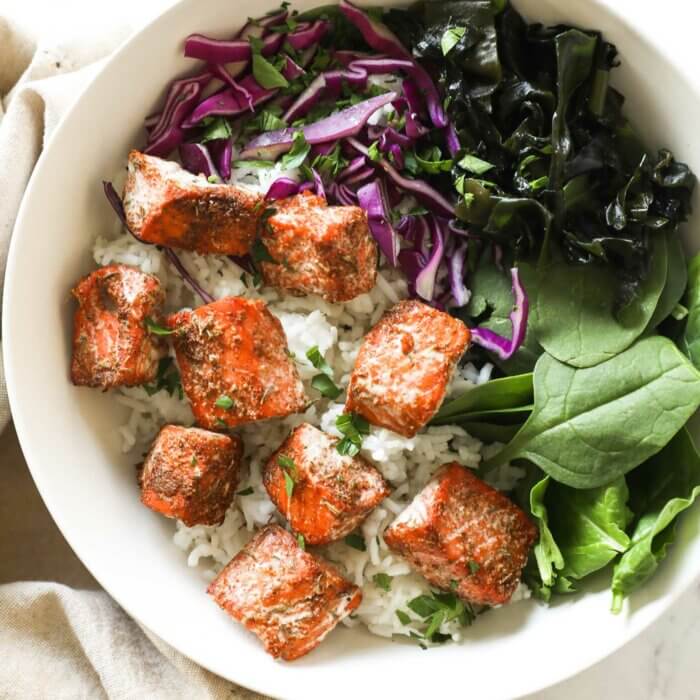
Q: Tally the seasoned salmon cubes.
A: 9